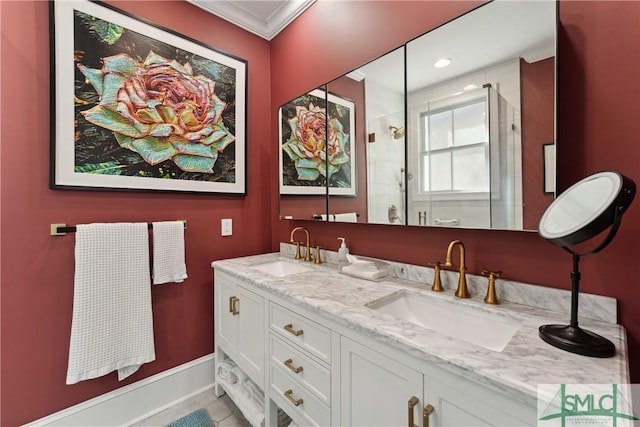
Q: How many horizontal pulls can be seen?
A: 3